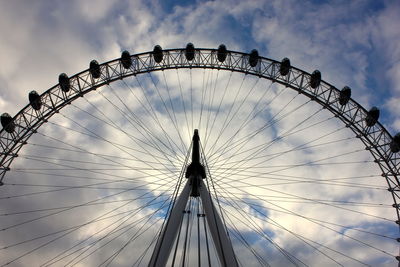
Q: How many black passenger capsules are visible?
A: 14